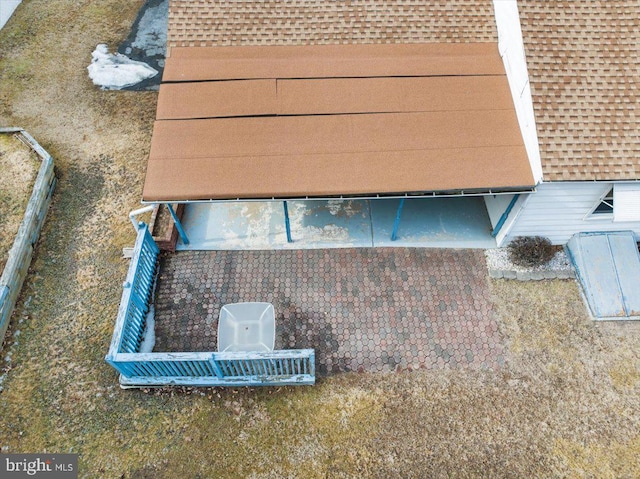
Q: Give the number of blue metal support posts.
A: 4